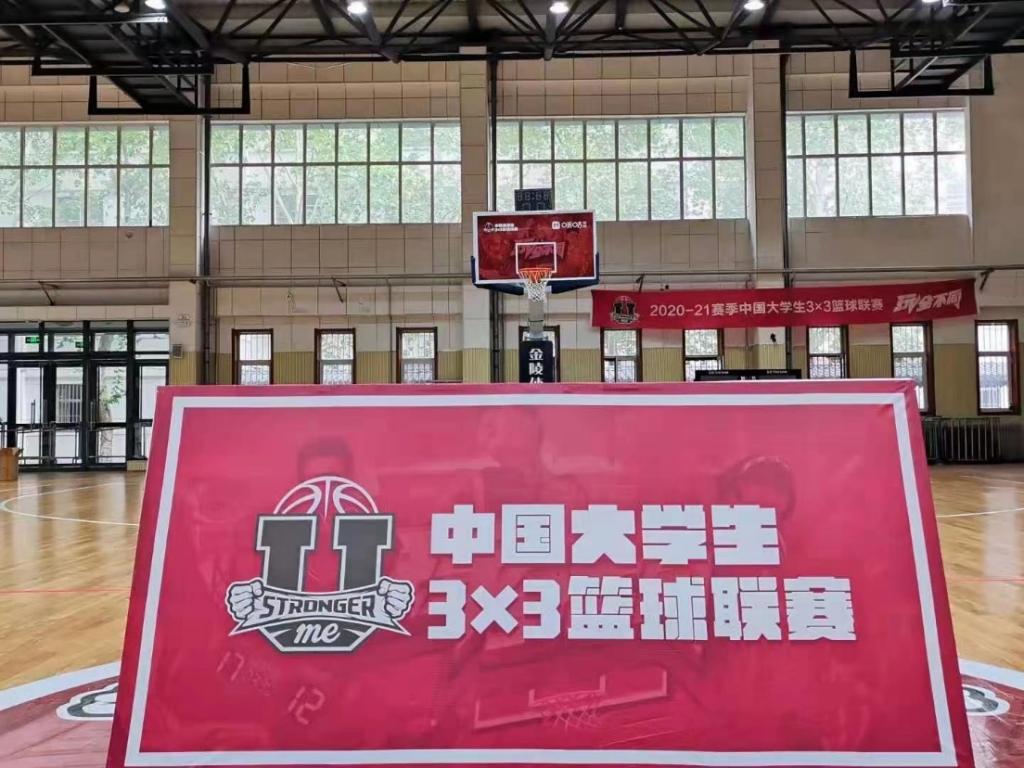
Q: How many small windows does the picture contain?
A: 9